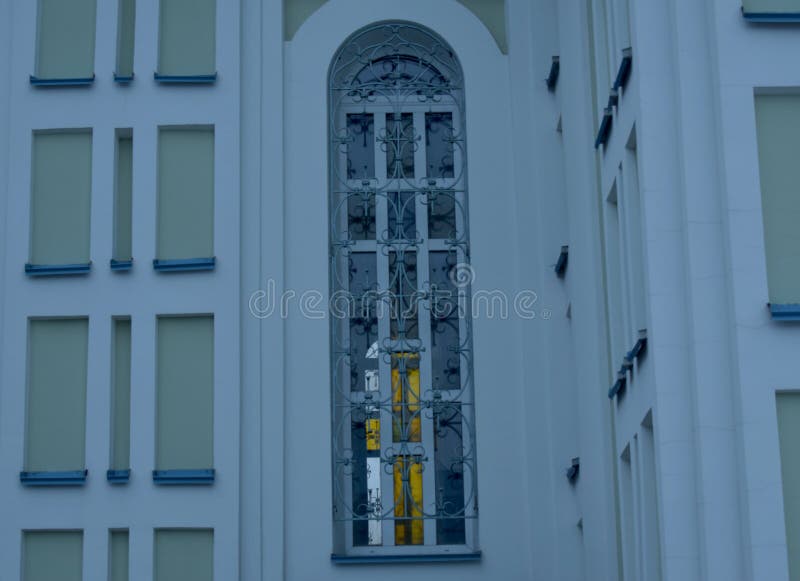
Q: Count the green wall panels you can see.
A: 15